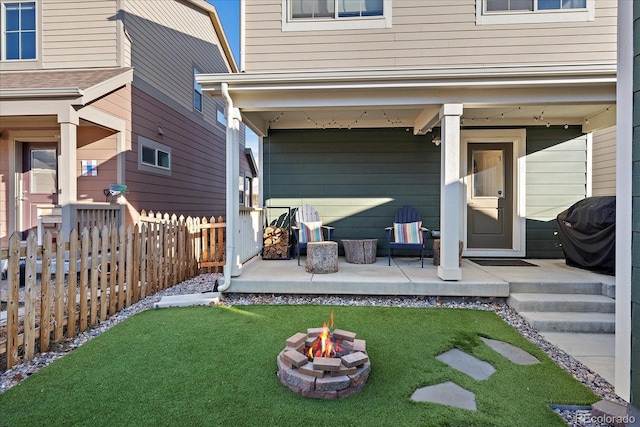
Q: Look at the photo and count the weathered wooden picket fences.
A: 1